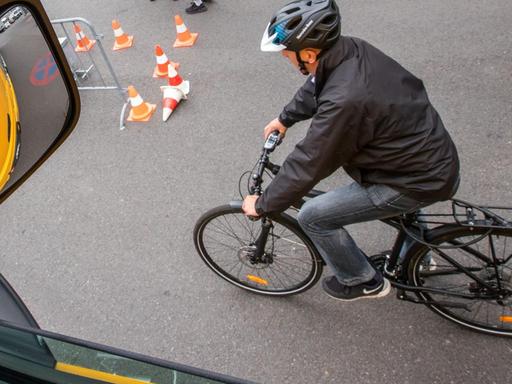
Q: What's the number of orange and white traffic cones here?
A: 5